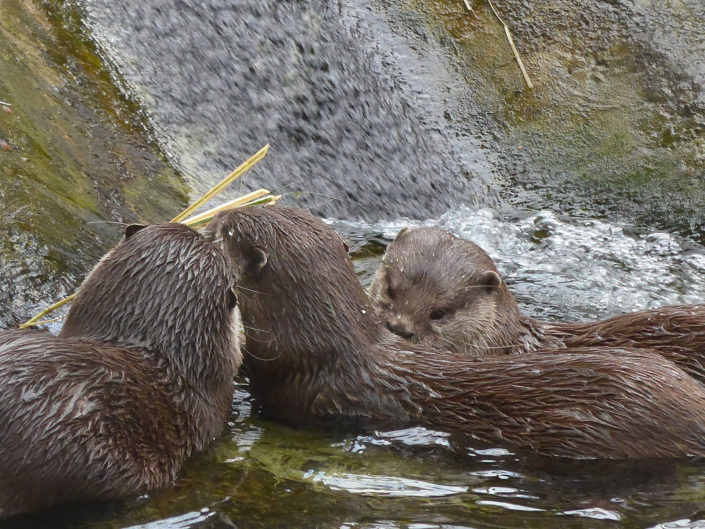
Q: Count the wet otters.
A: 3